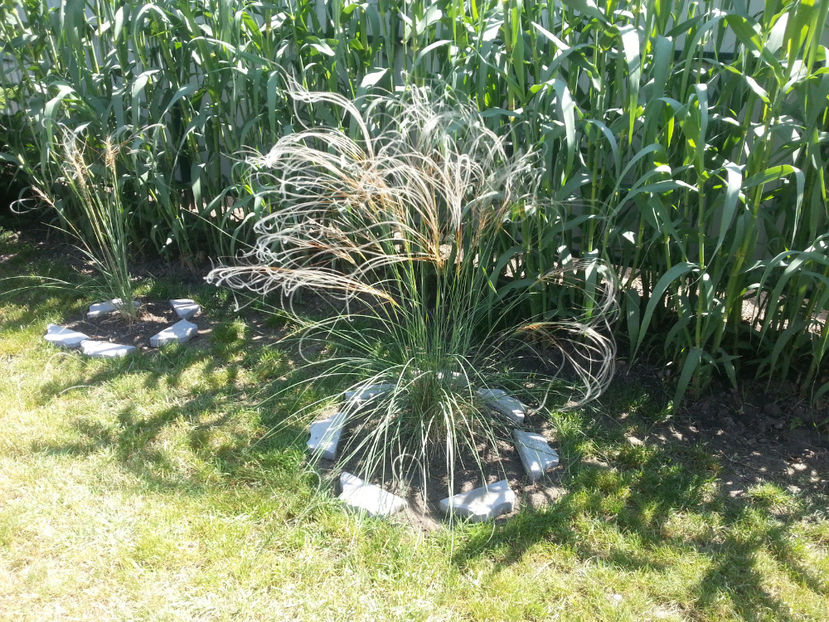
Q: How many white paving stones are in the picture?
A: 12